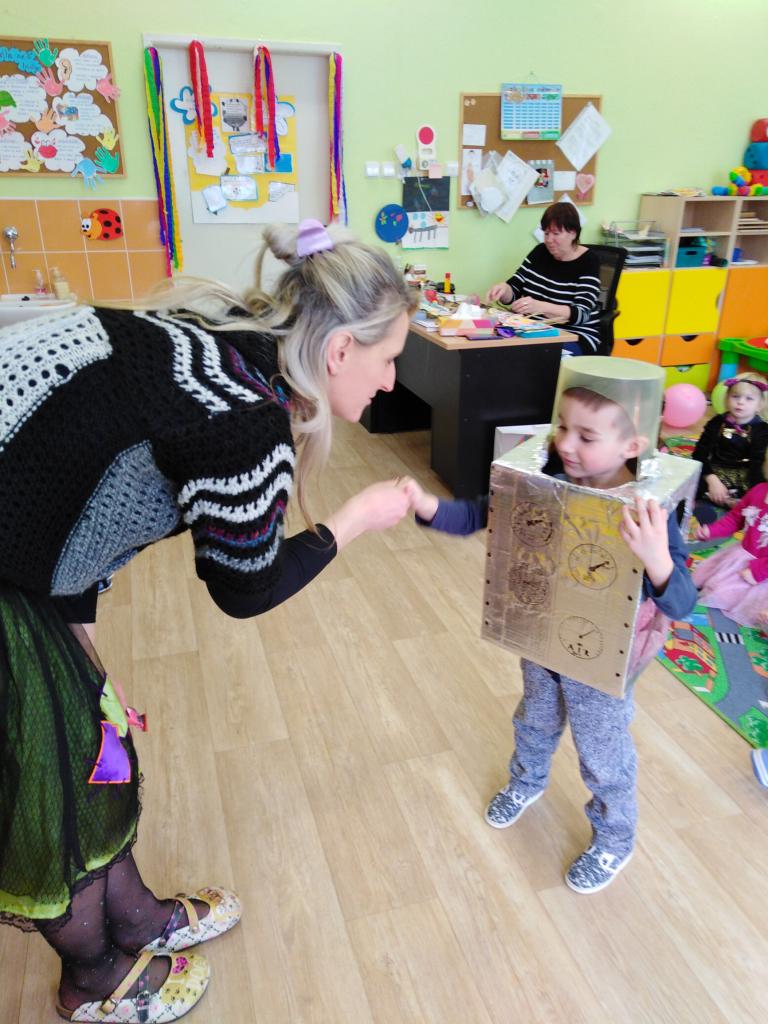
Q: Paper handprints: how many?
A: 9